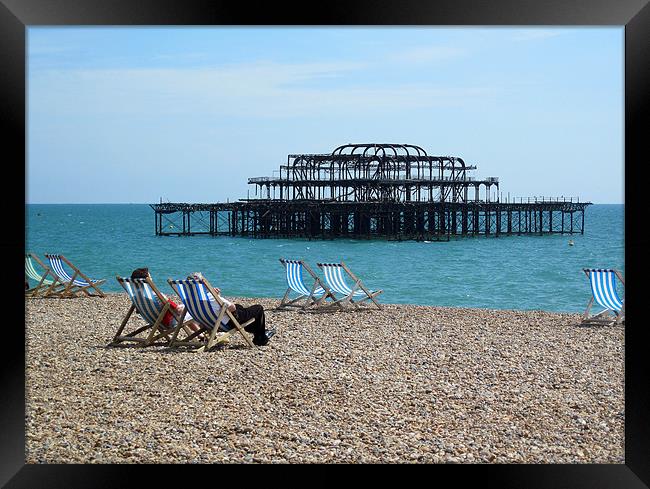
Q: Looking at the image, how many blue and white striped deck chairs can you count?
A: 6